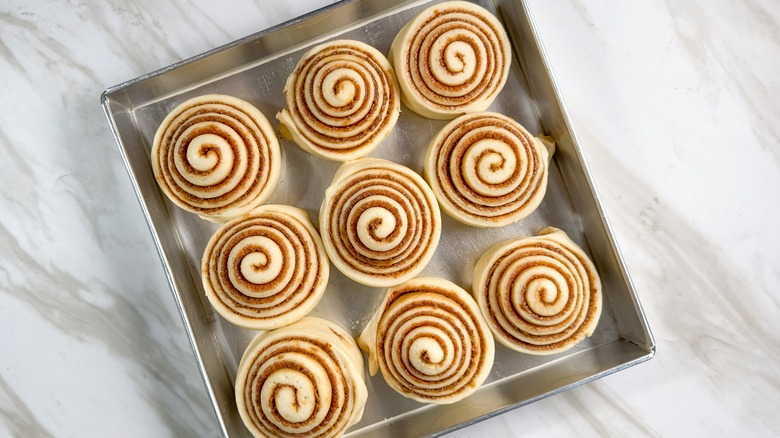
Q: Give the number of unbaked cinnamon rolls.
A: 9